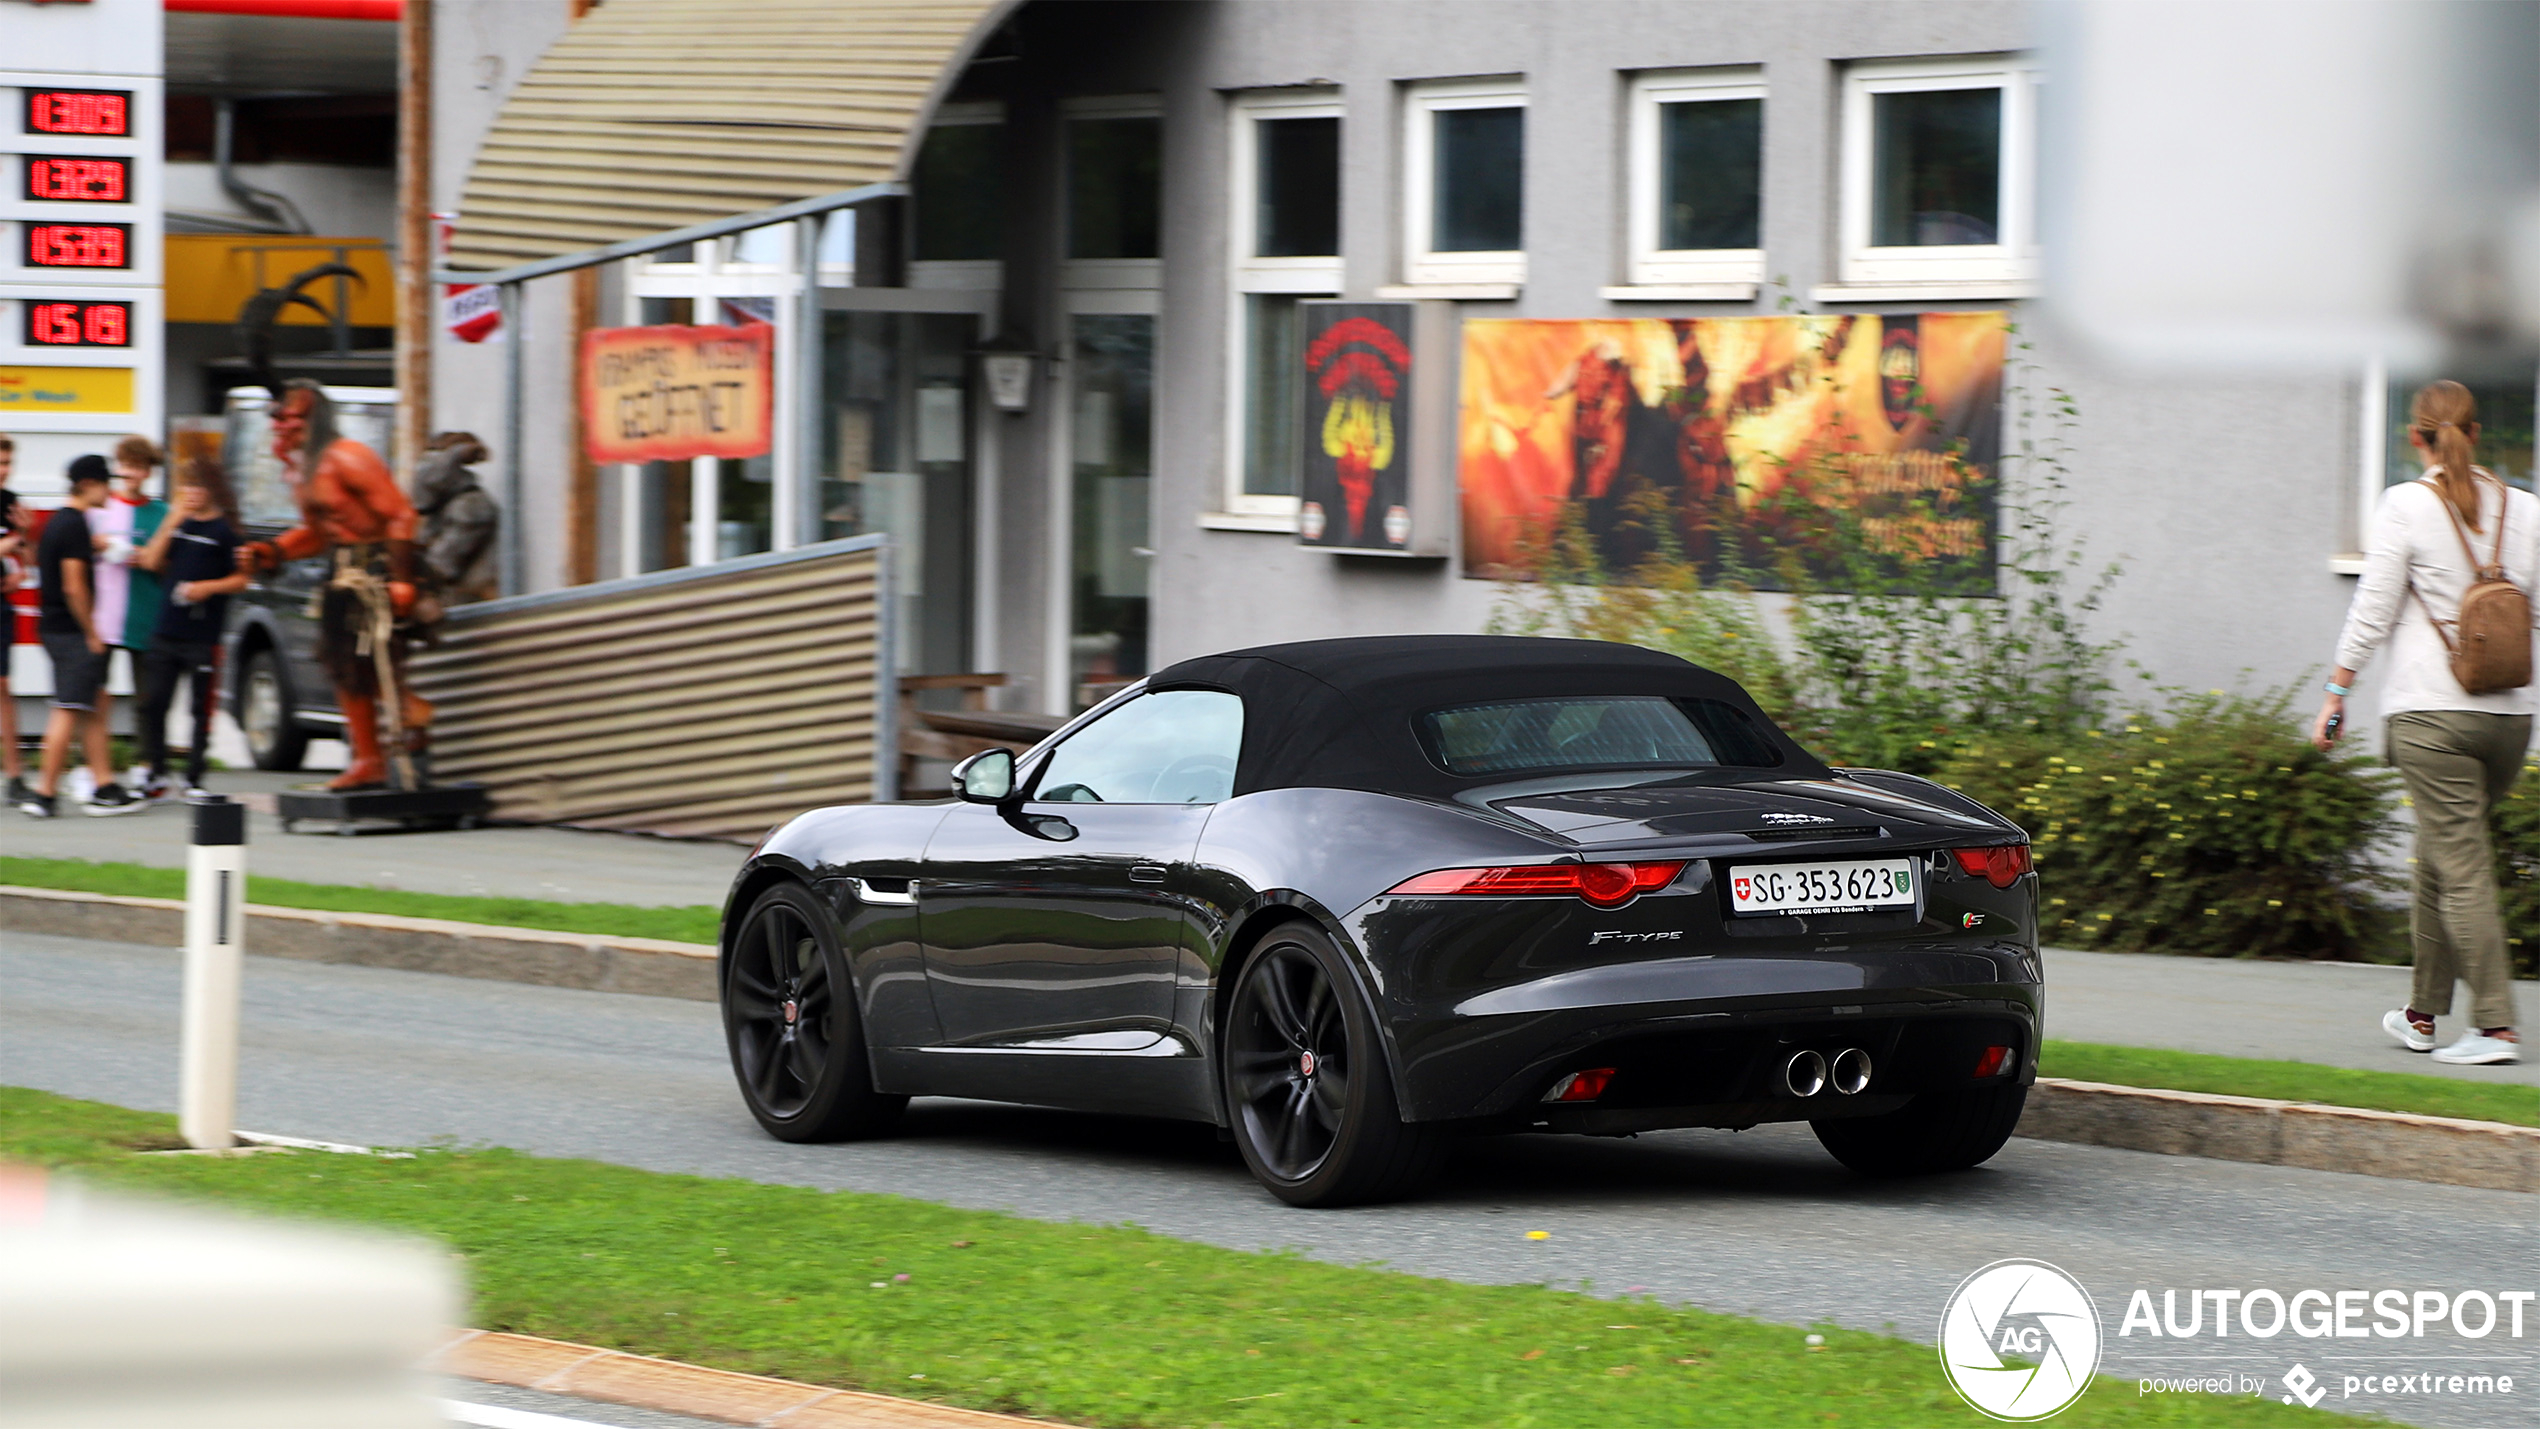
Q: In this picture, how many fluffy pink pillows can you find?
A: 0